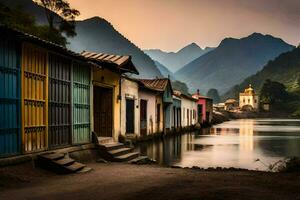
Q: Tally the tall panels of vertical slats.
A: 4